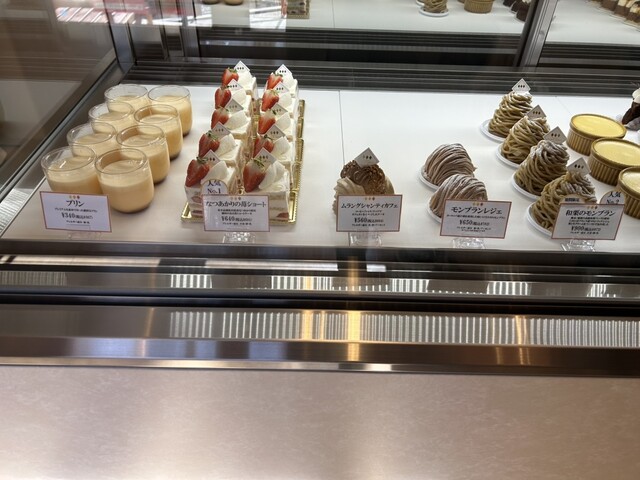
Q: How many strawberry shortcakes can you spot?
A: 10